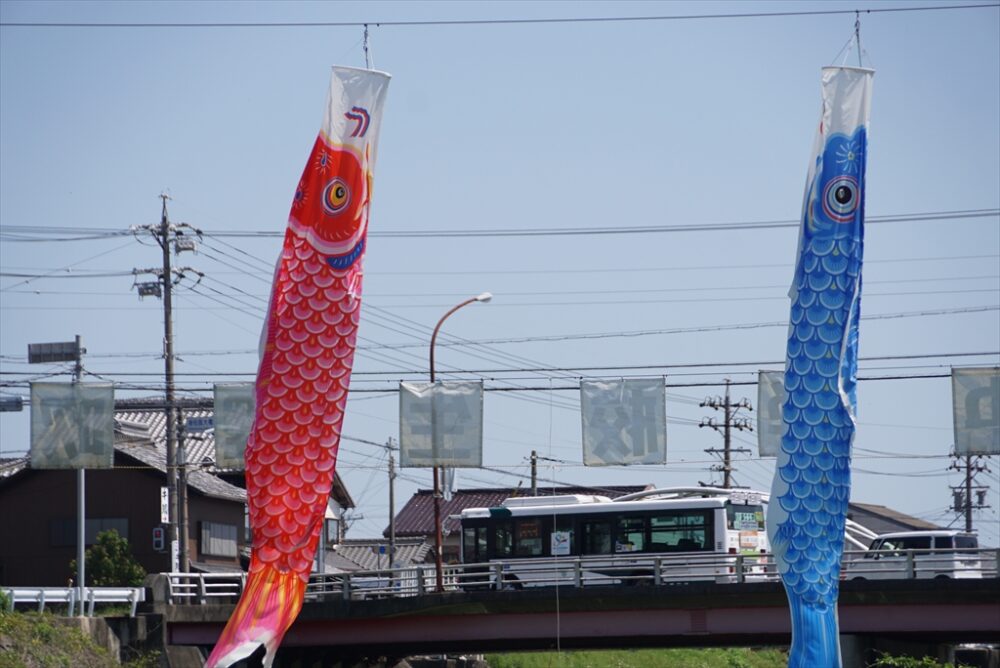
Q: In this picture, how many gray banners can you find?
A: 6